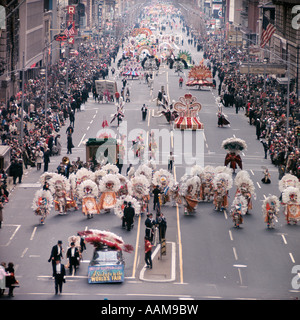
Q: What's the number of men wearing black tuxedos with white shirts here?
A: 3